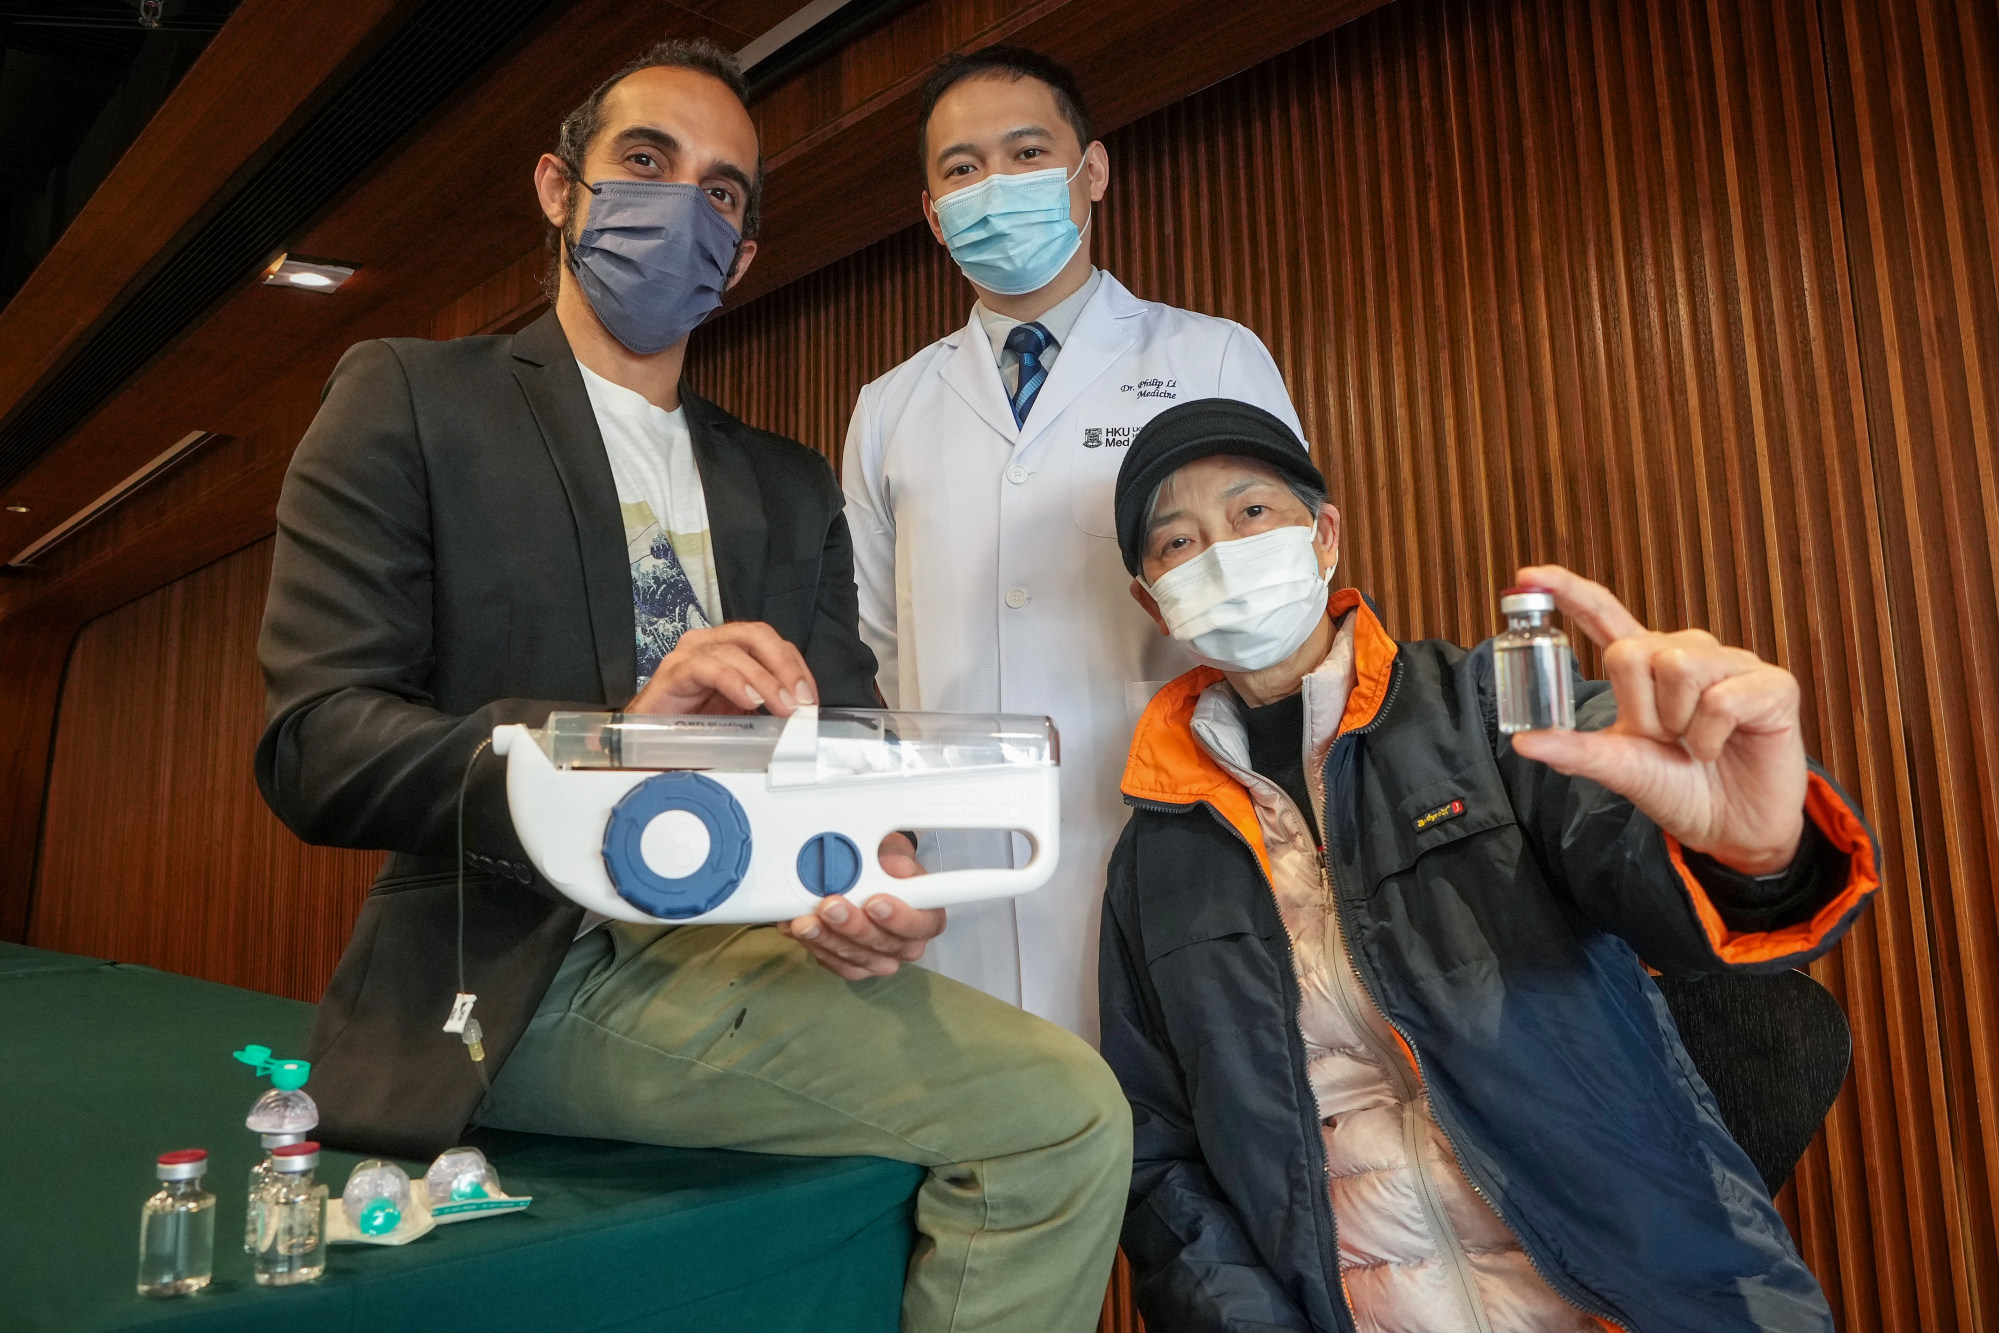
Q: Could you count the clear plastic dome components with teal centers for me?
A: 2